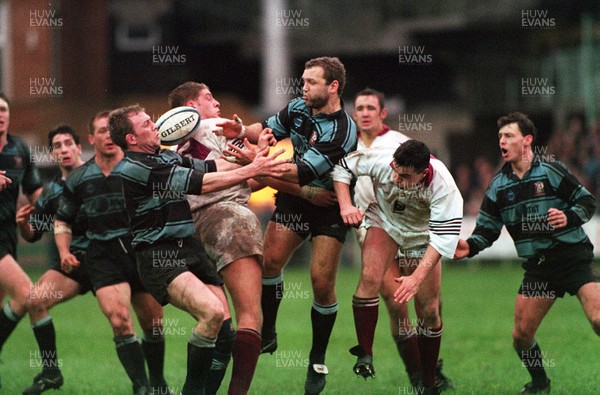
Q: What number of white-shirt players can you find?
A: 3